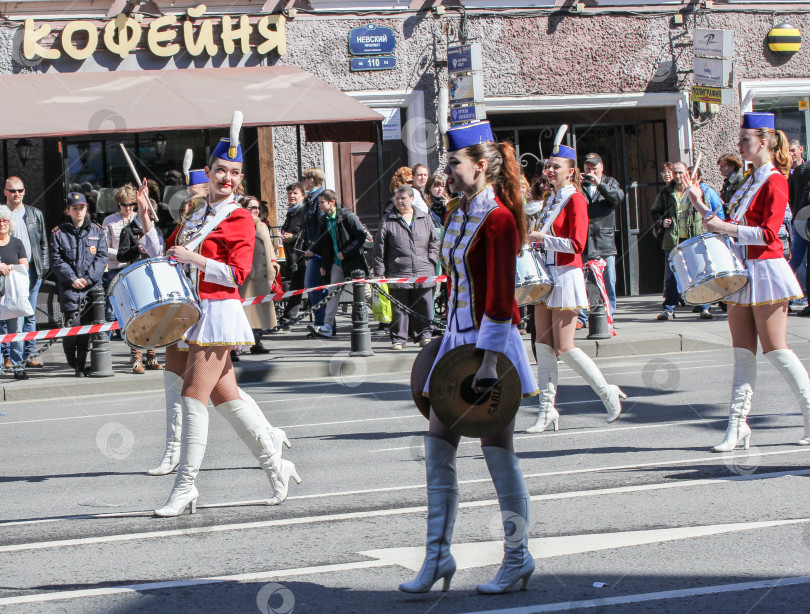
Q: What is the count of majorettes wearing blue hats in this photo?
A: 5